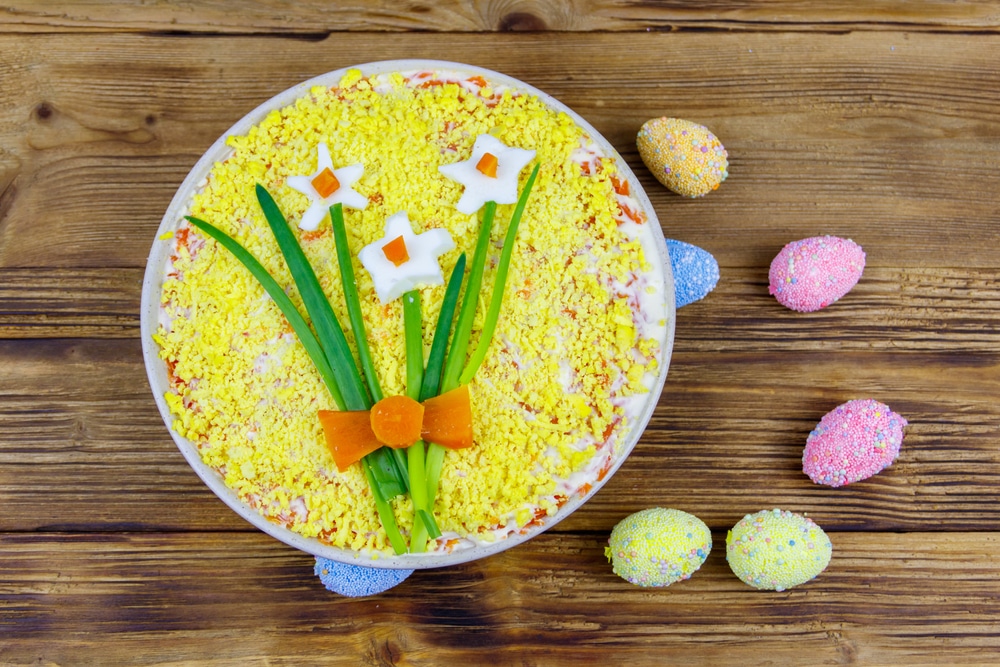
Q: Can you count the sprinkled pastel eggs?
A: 7